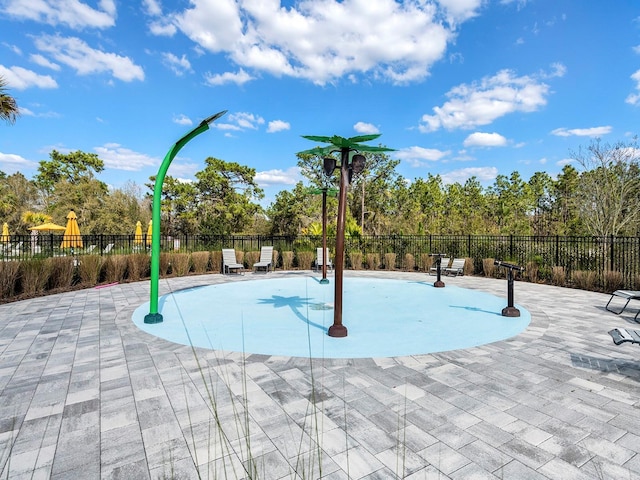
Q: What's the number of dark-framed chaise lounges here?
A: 2